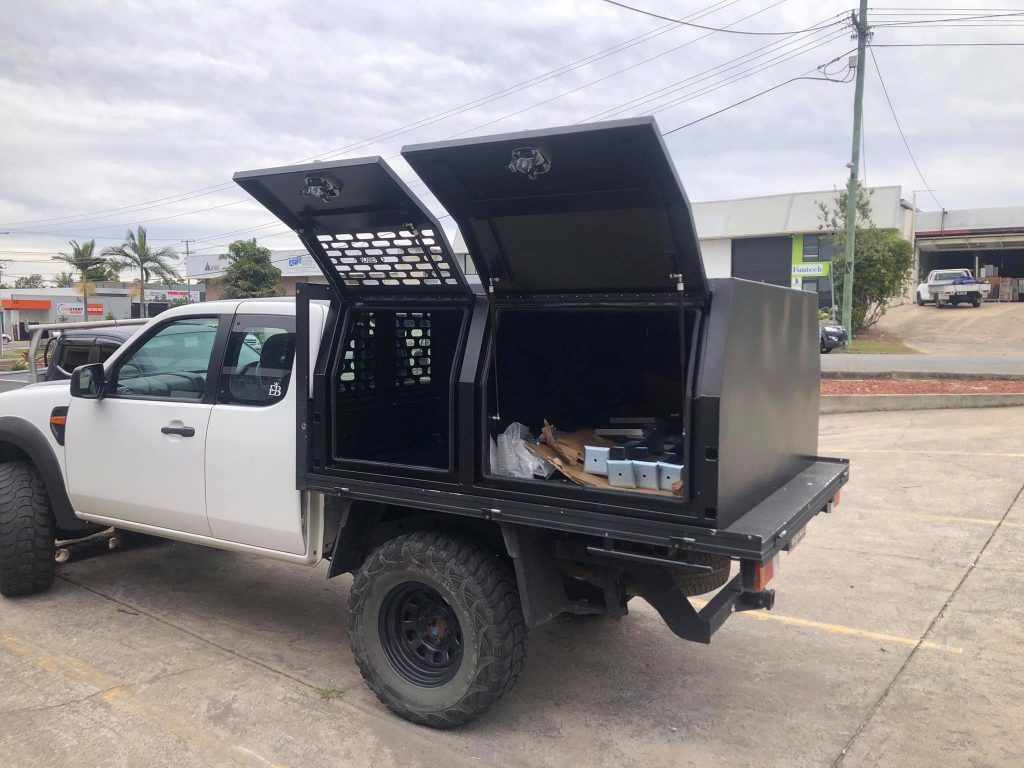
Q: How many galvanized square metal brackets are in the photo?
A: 4